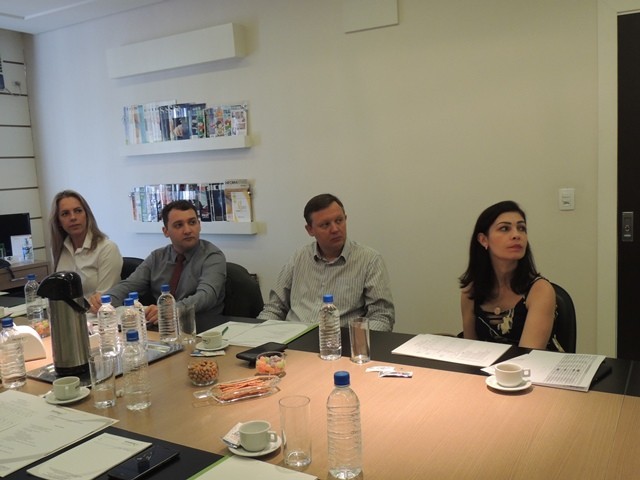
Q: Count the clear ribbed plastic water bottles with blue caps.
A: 9